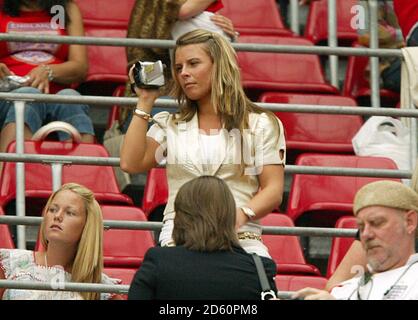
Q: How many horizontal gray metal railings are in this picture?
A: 5